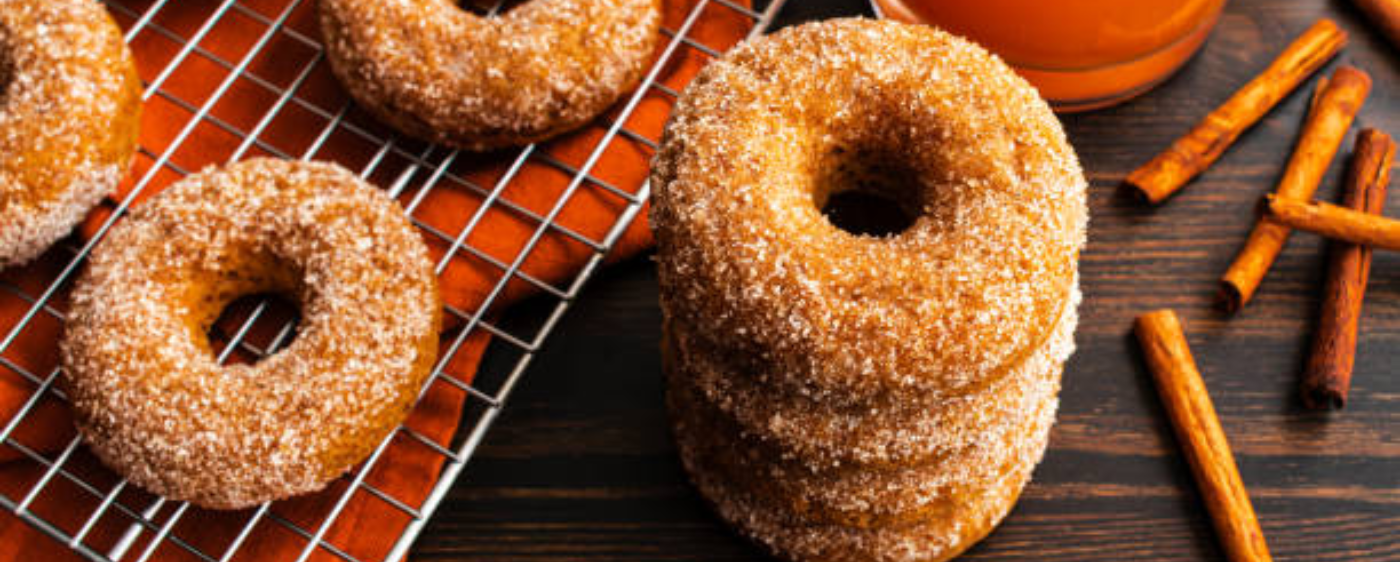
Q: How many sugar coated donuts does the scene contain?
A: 7